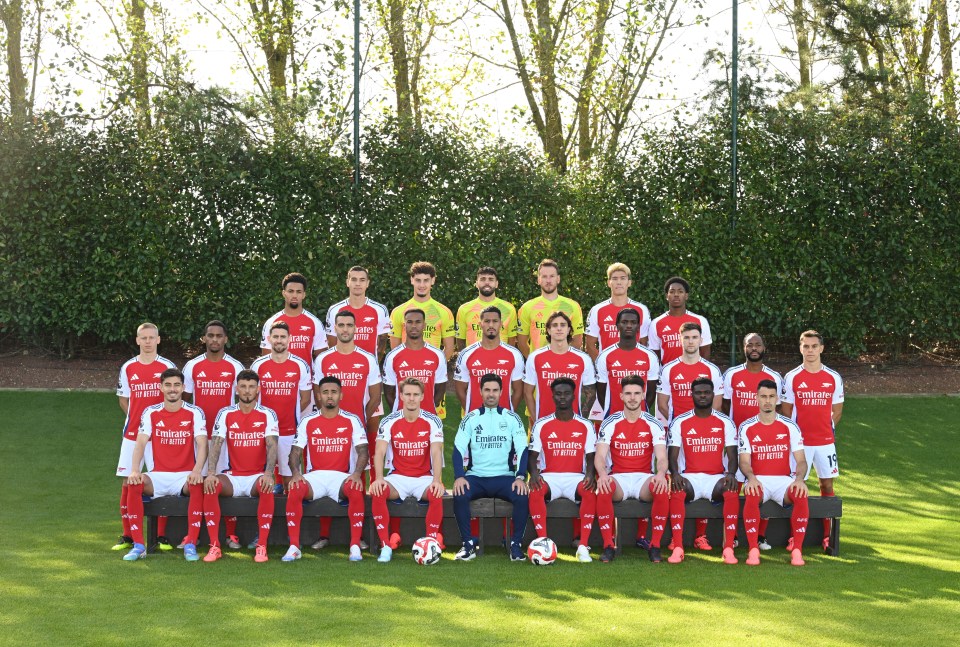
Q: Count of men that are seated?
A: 9